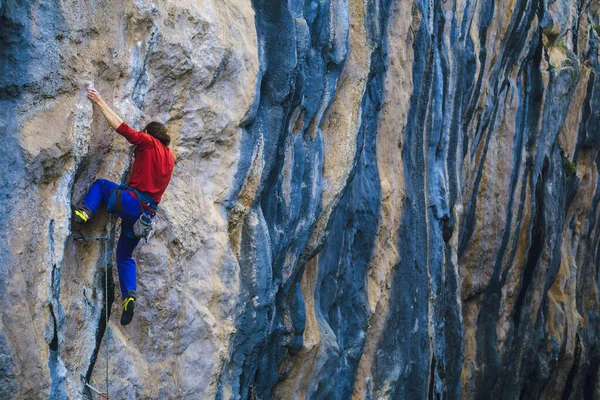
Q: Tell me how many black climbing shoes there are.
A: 2